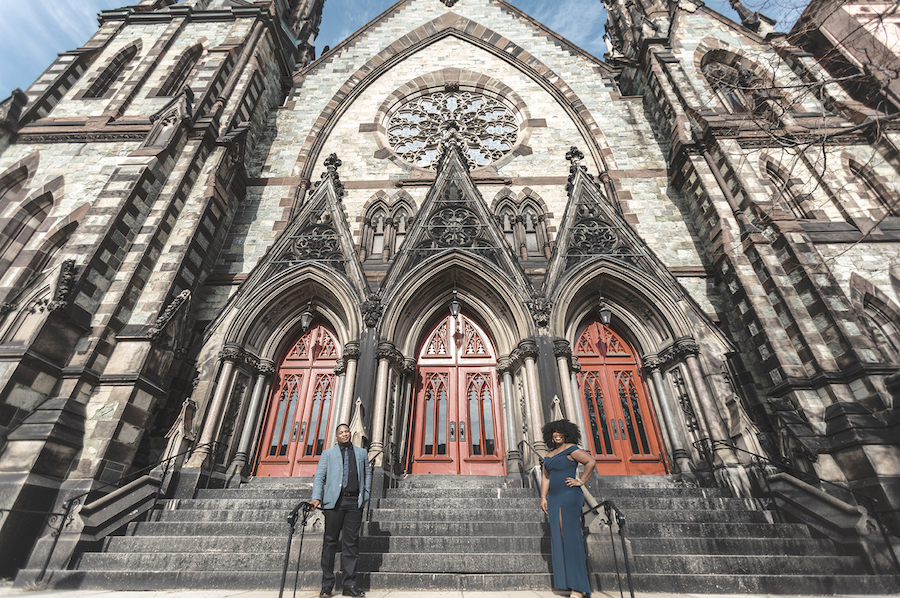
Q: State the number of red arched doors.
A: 3